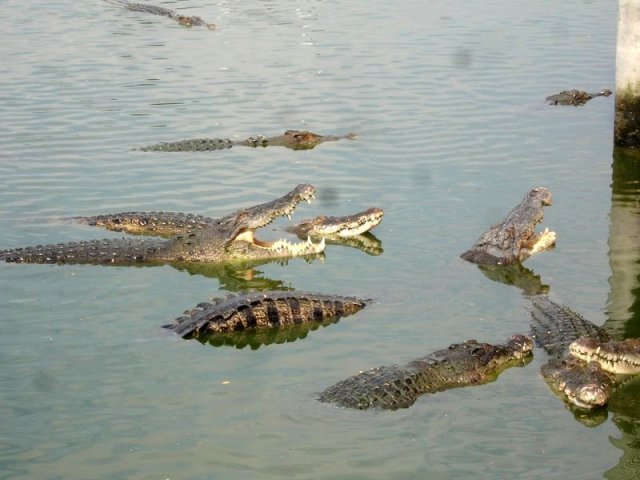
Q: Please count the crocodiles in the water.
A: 10